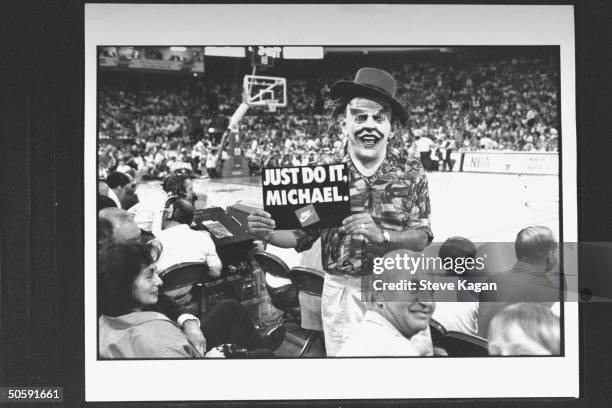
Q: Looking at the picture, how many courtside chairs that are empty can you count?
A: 2